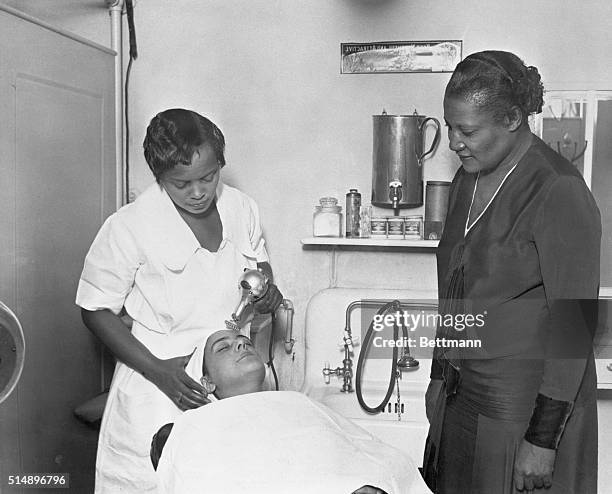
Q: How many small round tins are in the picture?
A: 3